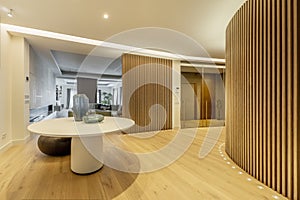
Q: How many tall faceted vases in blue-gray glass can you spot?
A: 1